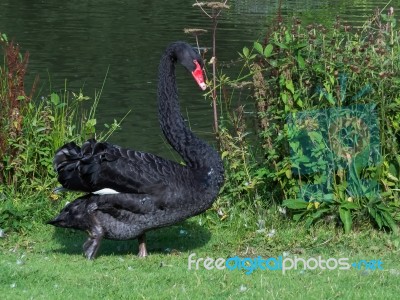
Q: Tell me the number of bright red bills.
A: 1